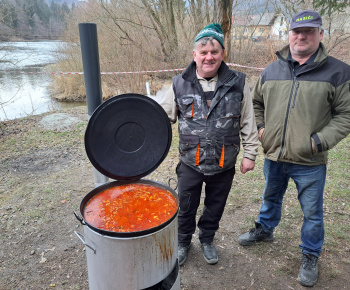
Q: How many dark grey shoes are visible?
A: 4